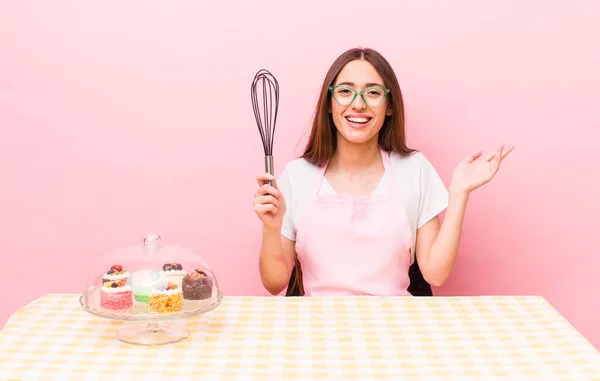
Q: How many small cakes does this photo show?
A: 6